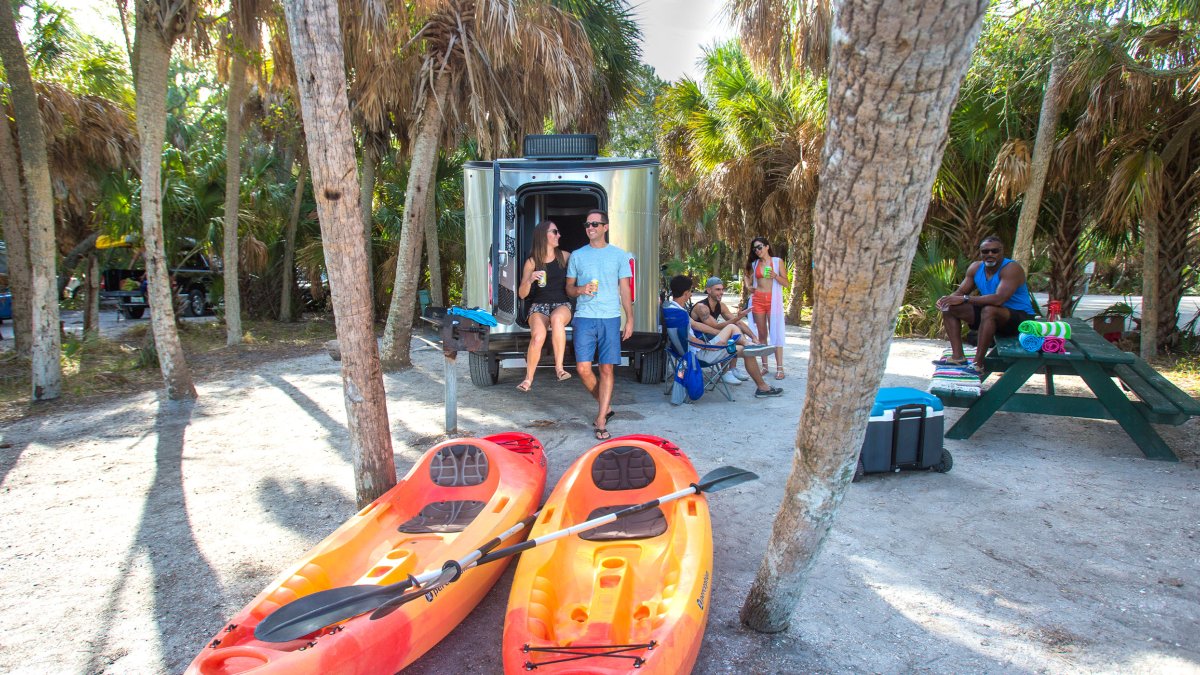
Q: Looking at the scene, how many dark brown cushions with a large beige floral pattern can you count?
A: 0